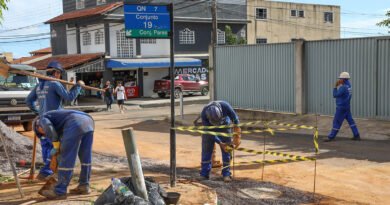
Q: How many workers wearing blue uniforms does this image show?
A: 4